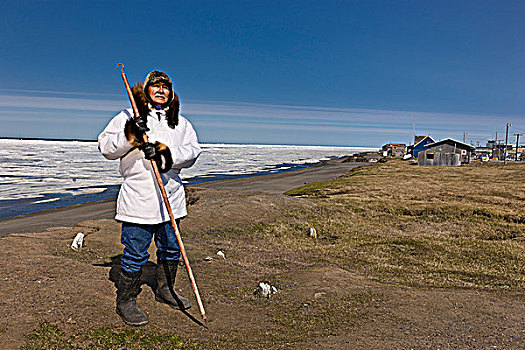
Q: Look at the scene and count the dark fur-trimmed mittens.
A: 2